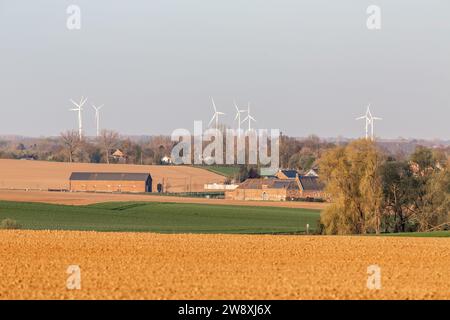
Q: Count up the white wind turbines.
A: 7